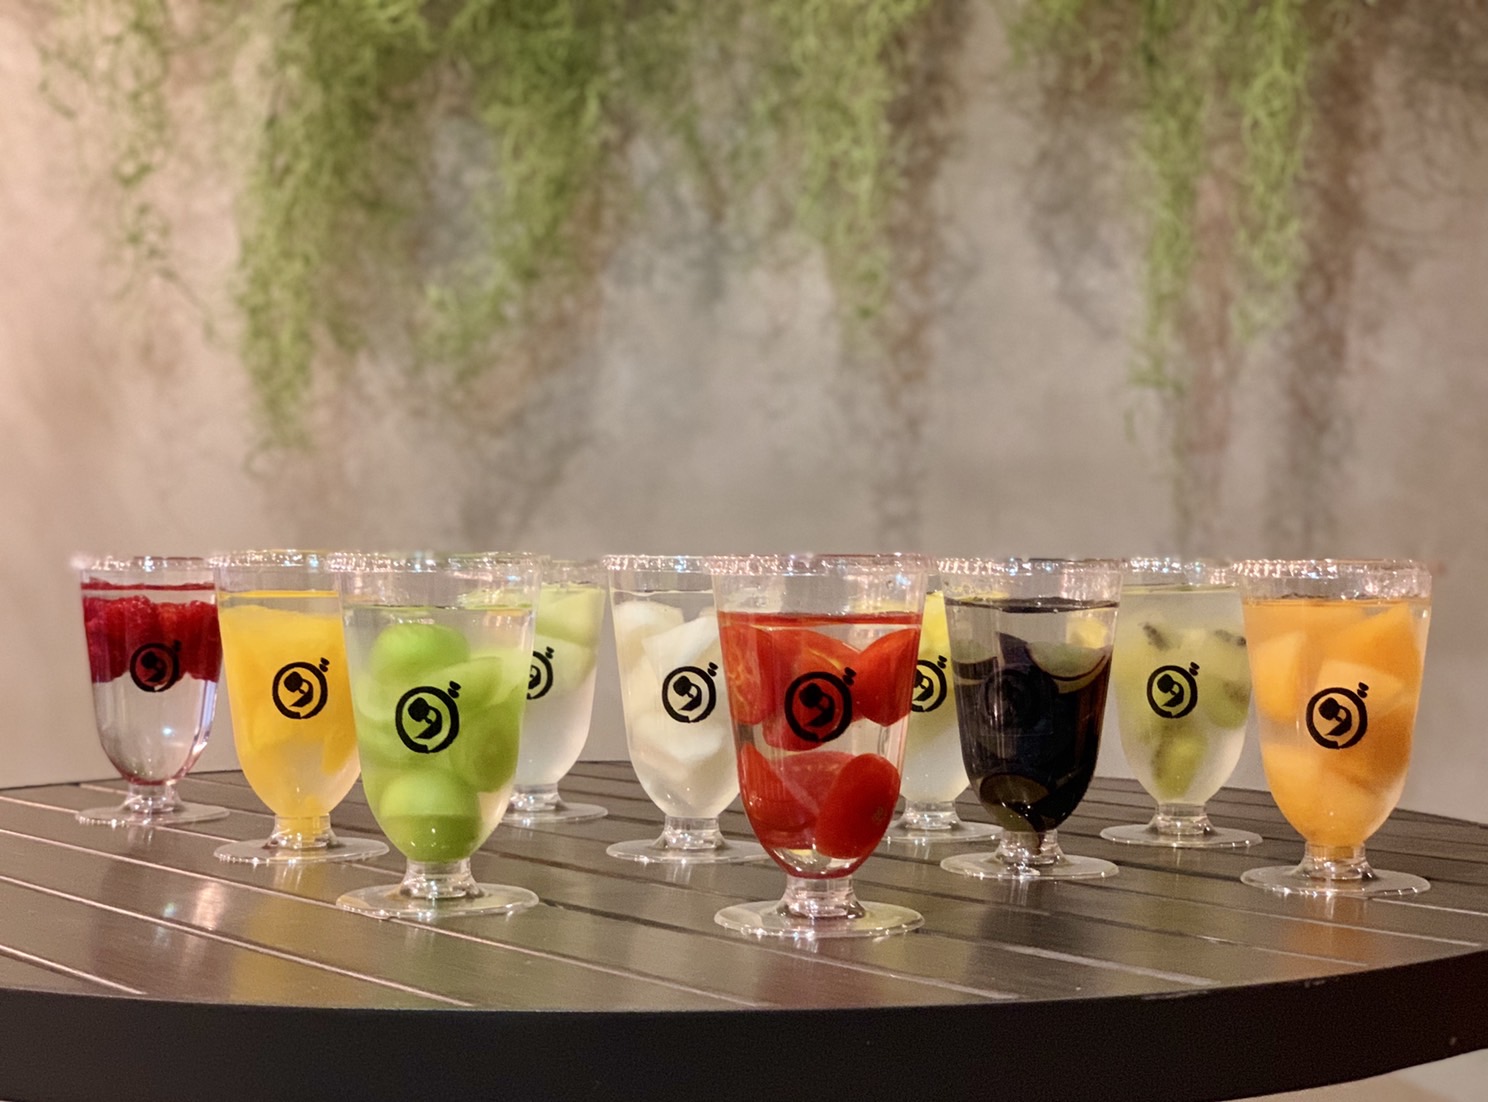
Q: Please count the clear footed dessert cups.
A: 10